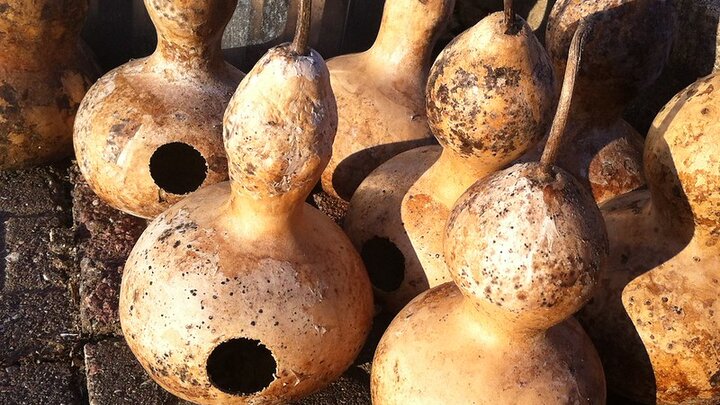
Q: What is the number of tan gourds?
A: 8